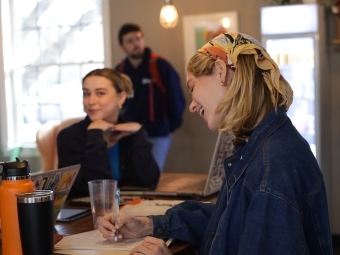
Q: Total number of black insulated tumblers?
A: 1